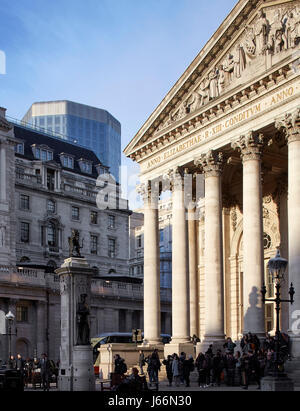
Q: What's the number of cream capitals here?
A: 5